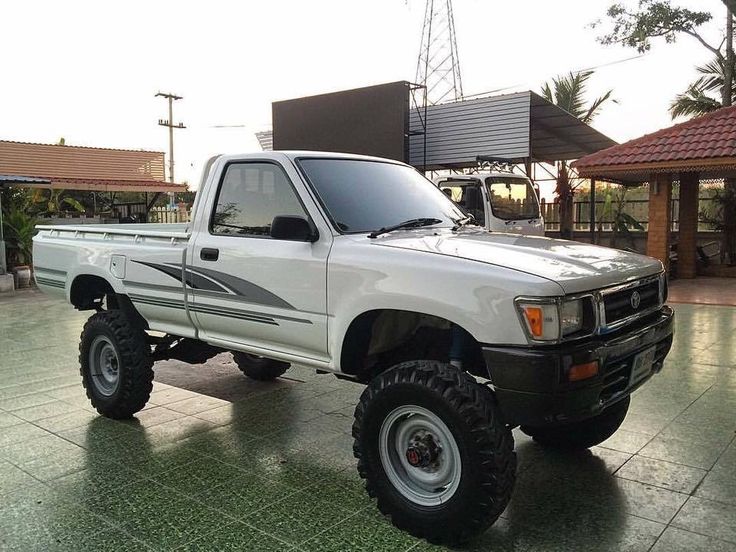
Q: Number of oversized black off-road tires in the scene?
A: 4